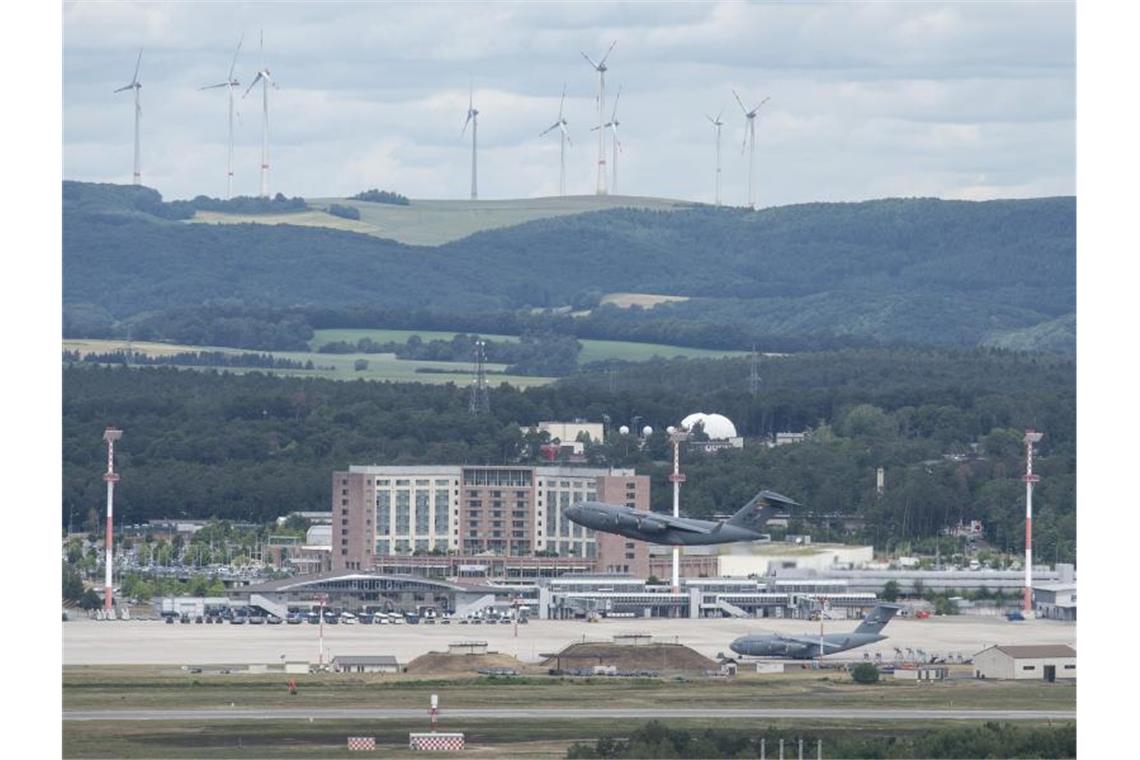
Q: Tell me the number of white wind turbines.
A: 9